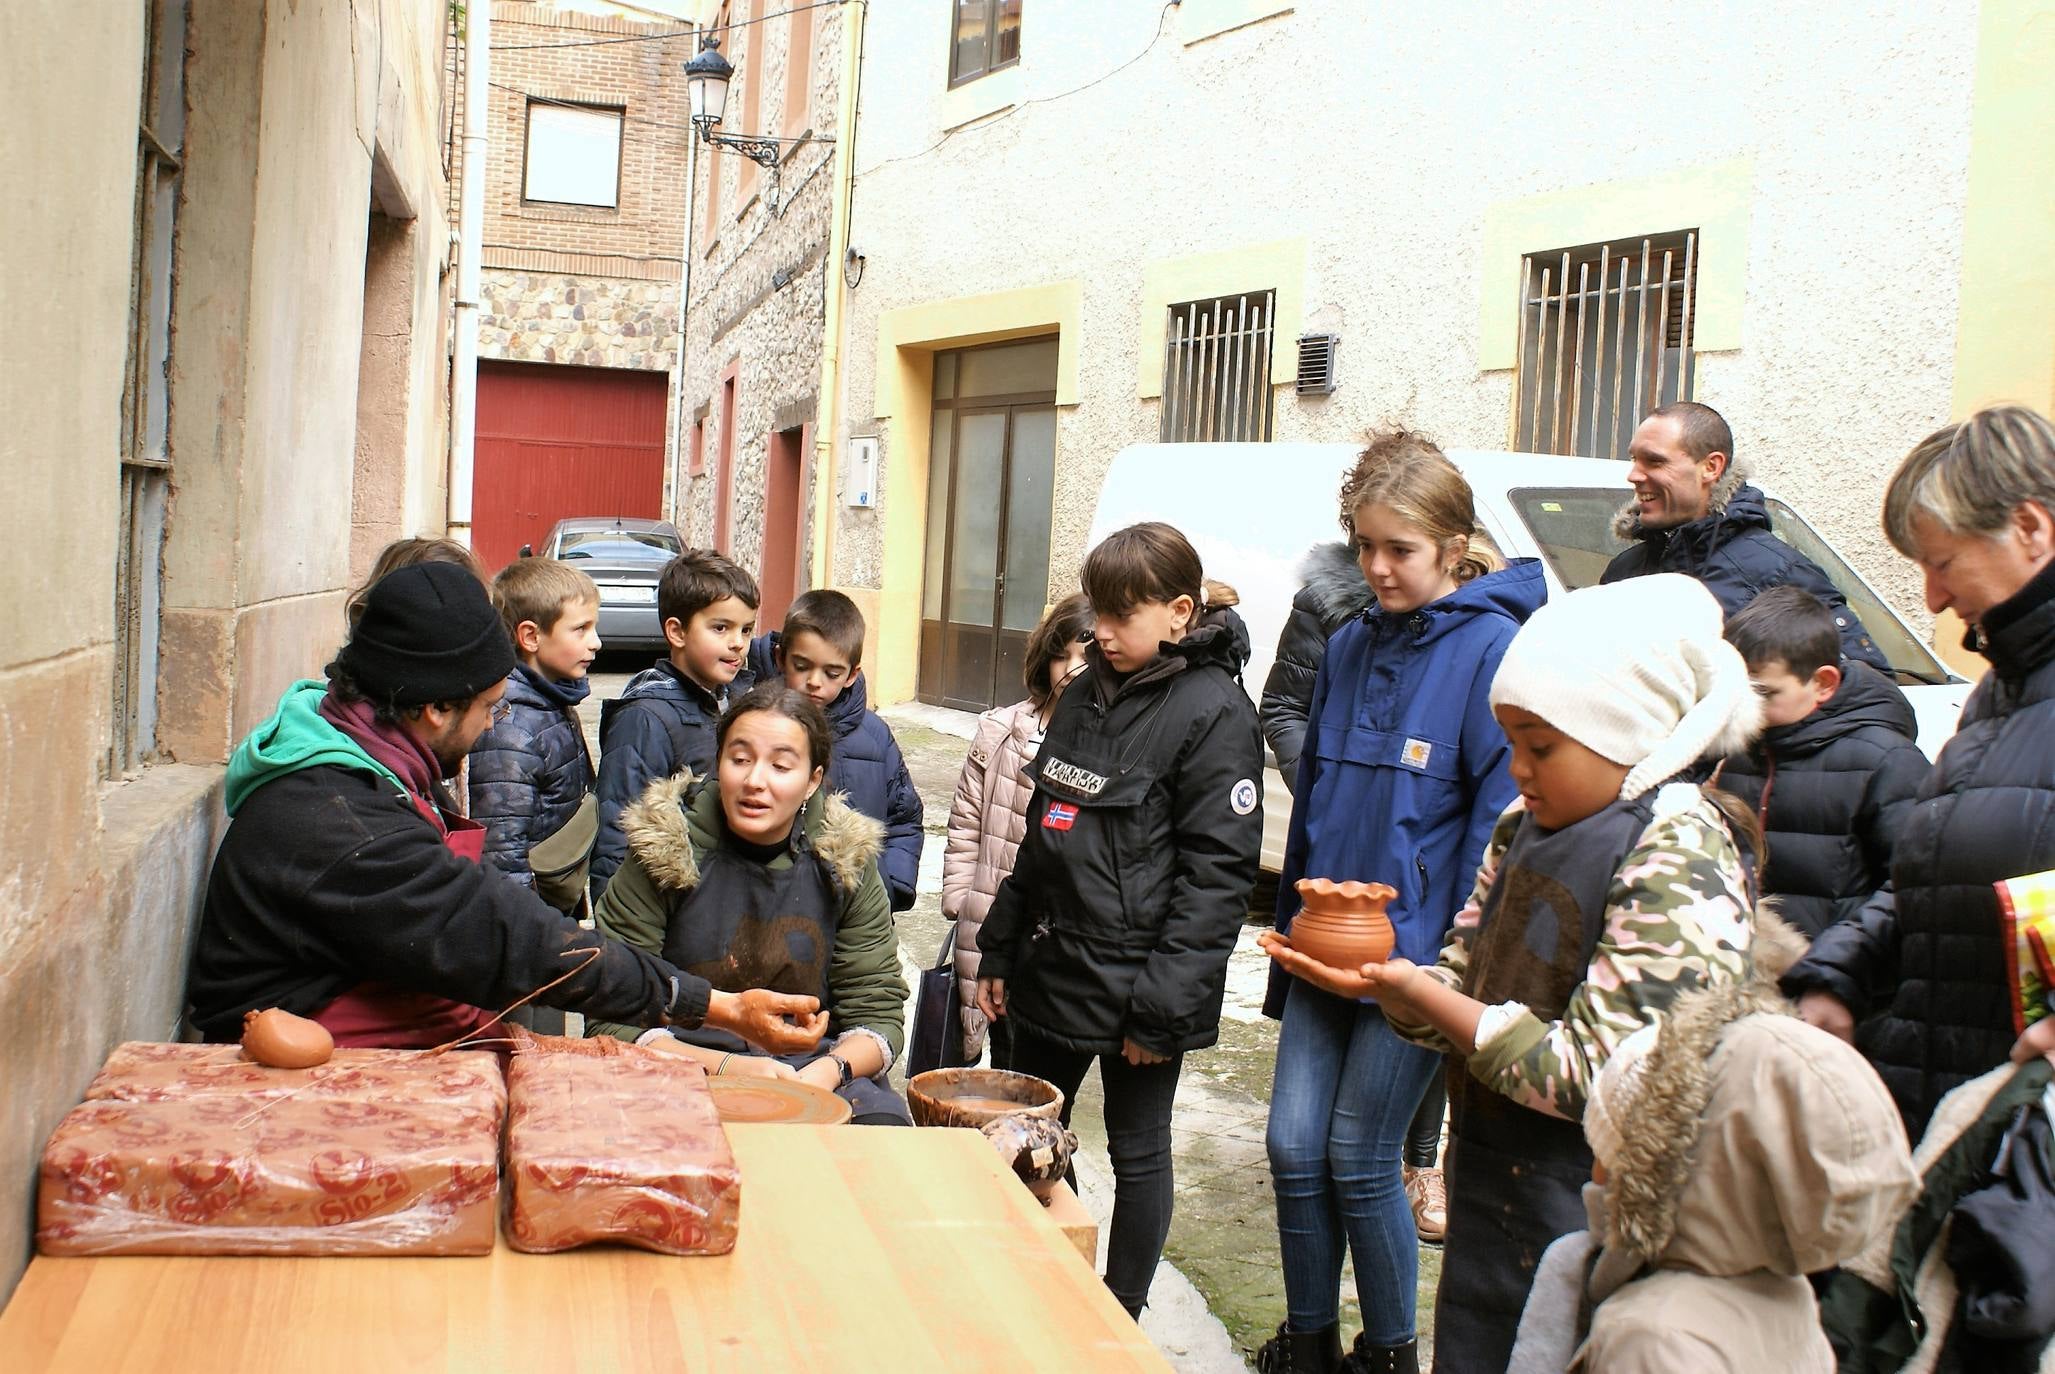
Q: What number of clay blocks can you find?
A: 3